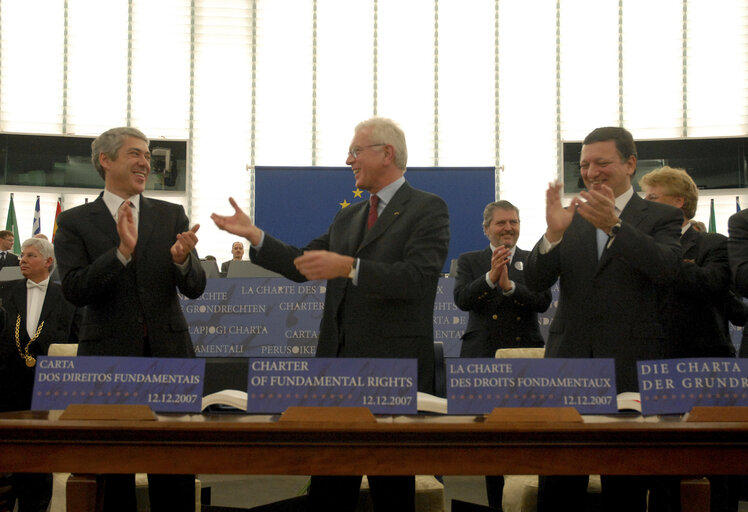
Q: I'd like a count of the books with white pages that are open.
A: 3